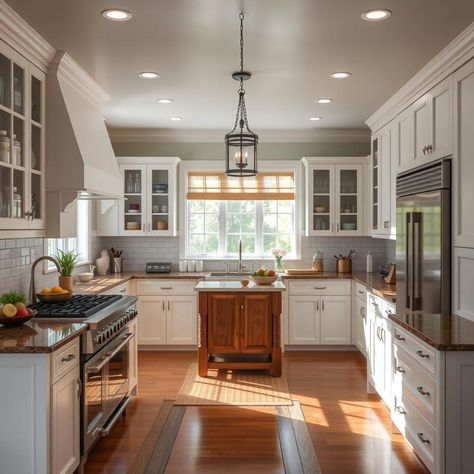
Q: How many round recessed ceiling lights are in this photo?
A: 8